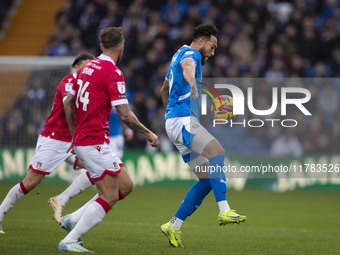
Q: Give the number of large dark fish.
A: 0